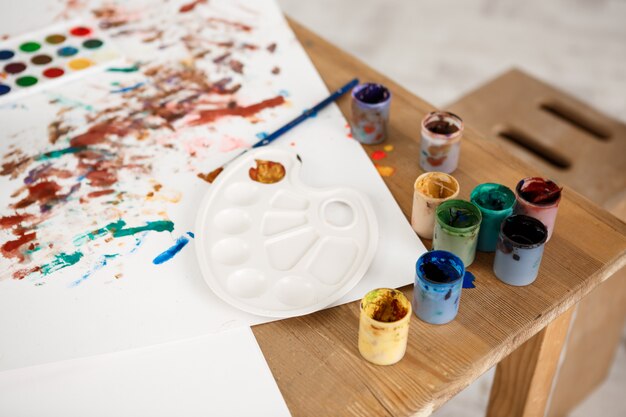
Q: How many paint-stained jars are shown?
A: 9